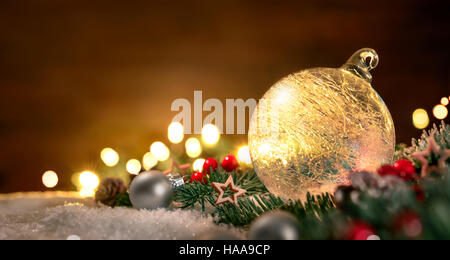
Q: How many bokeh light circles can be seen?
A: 14